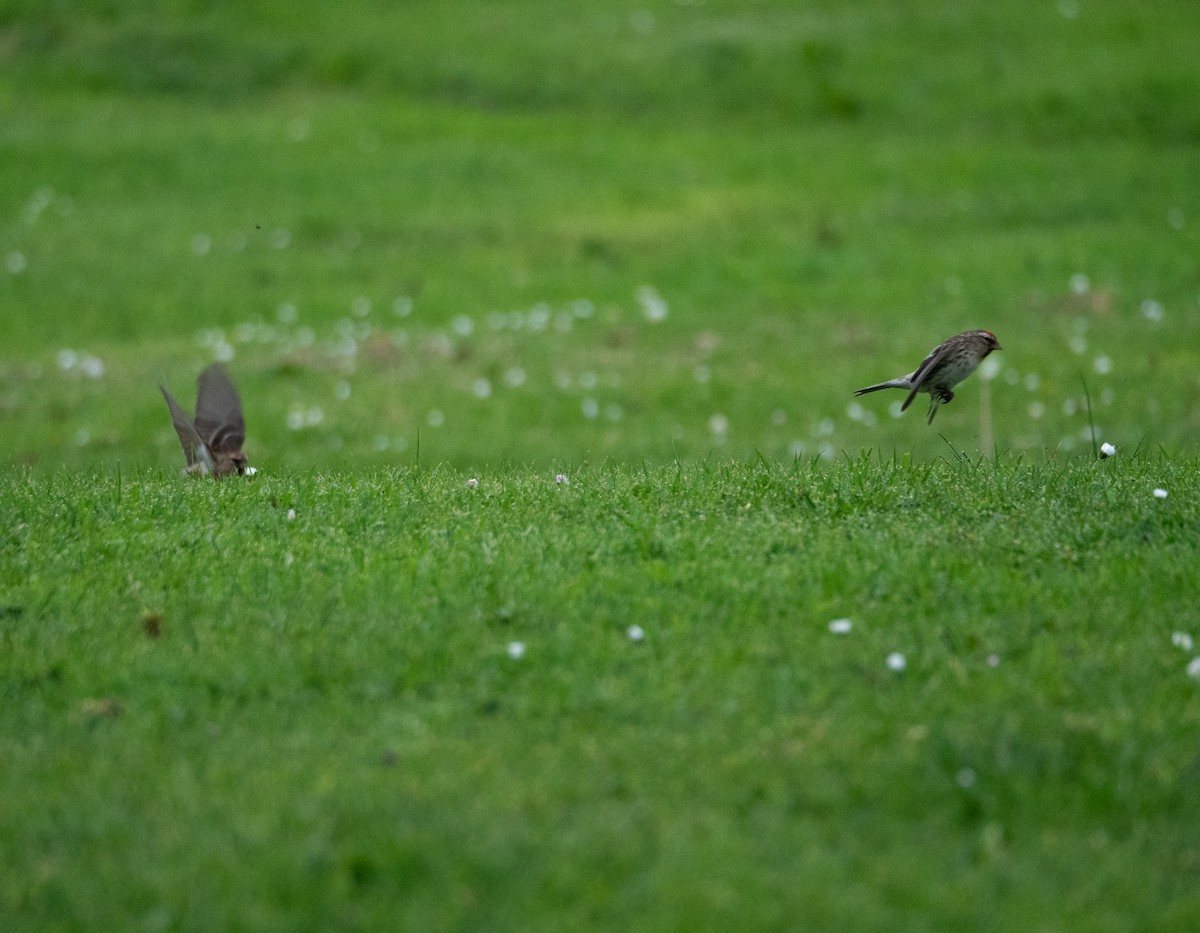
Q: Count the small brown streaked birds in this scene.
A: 2